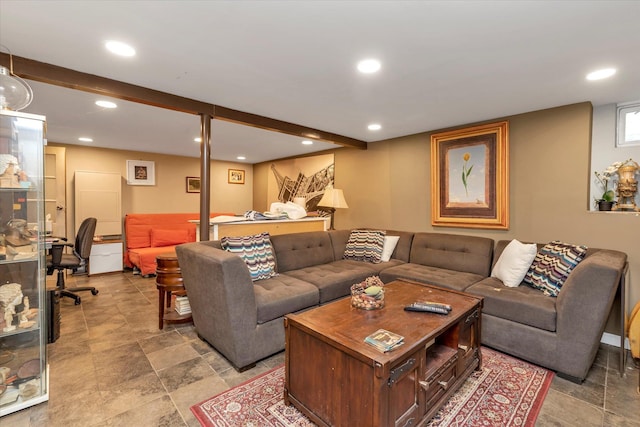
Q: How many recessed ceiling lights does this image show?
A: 9